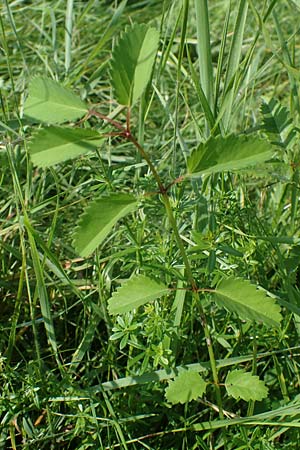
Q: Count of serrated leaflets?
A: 9